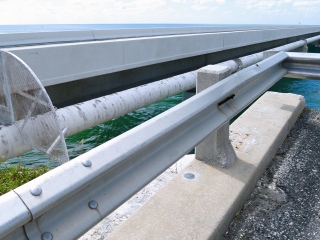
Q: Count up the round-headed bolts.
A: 4